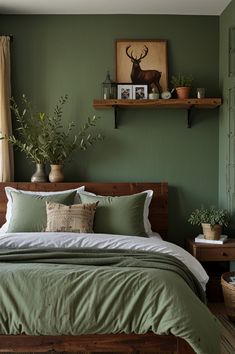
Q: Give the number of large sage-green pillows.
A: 2